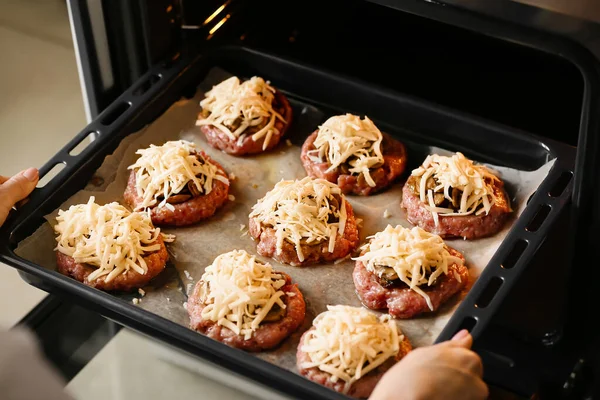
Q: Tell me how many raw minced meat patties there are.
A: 9